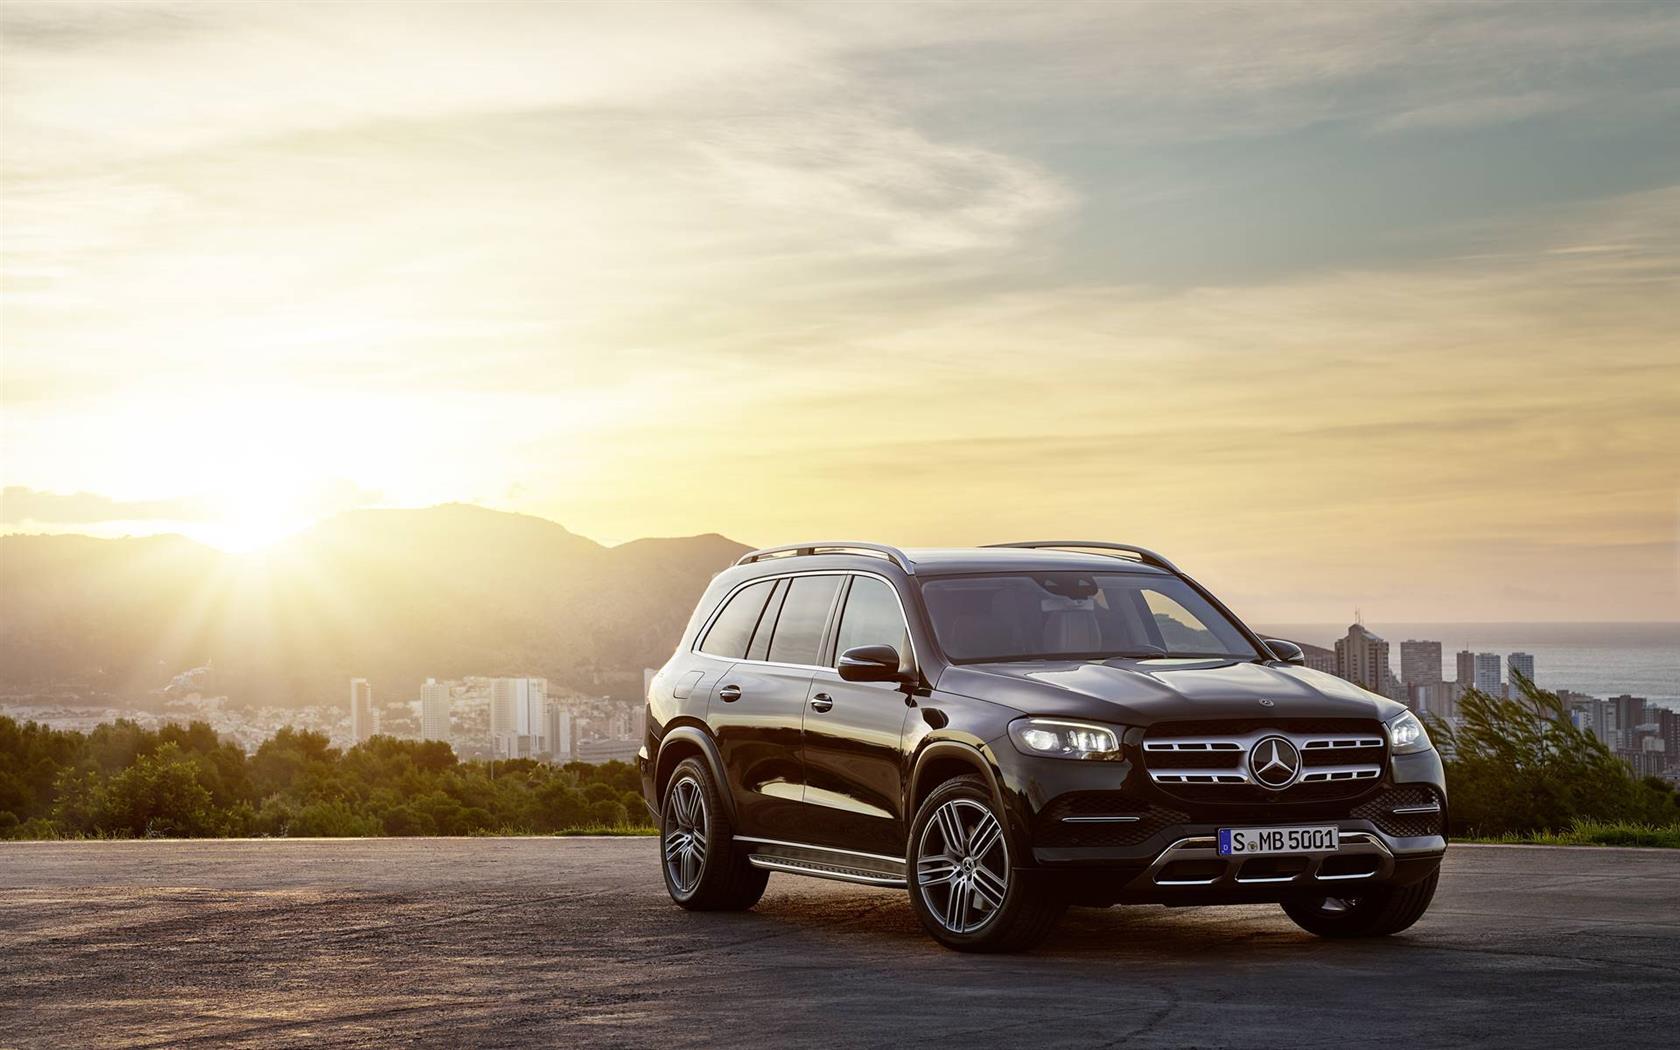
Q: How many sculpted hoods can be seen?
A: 1